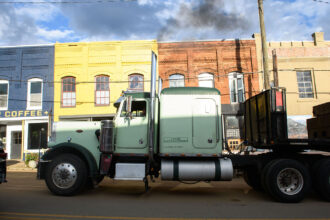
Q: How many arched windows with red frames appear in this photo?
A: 3